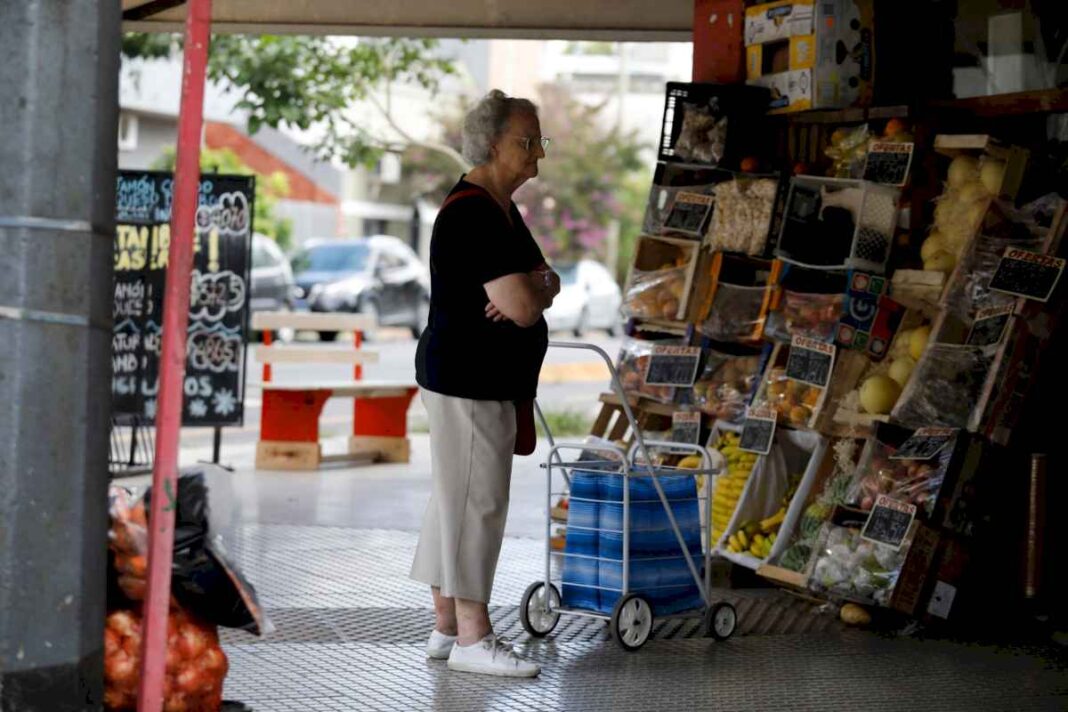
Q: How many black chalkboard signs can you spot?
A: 11